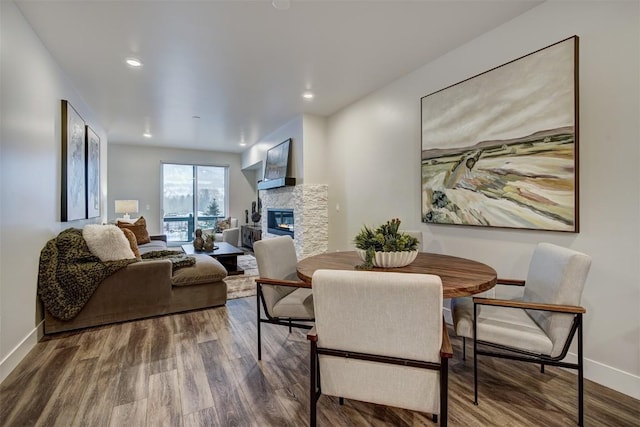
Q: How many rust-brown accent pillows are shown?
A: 2